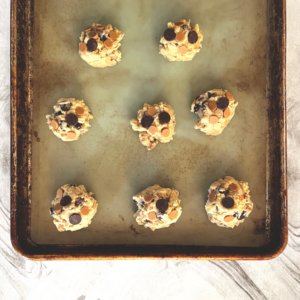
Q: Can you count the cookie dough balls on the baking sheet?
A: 8